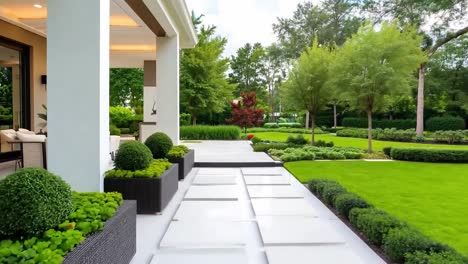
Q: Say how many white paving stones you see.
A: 12